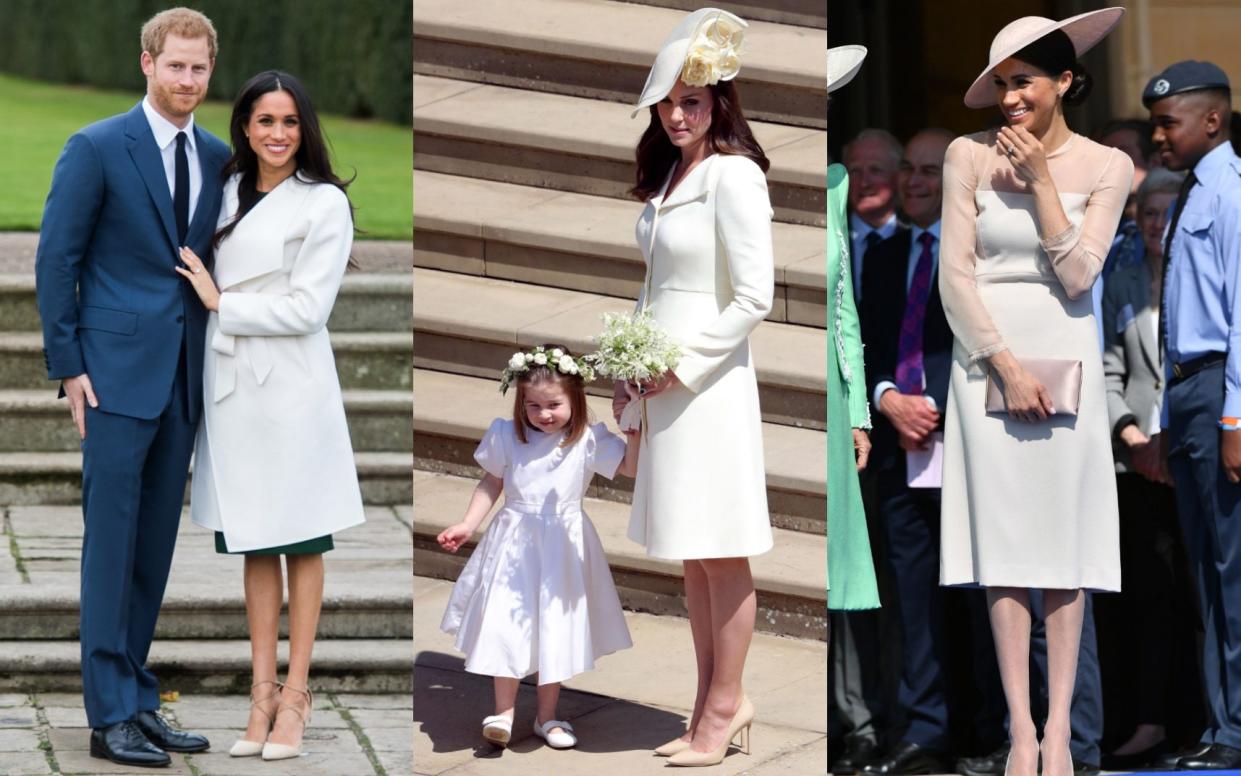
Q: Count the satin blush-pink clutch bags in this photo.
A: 1